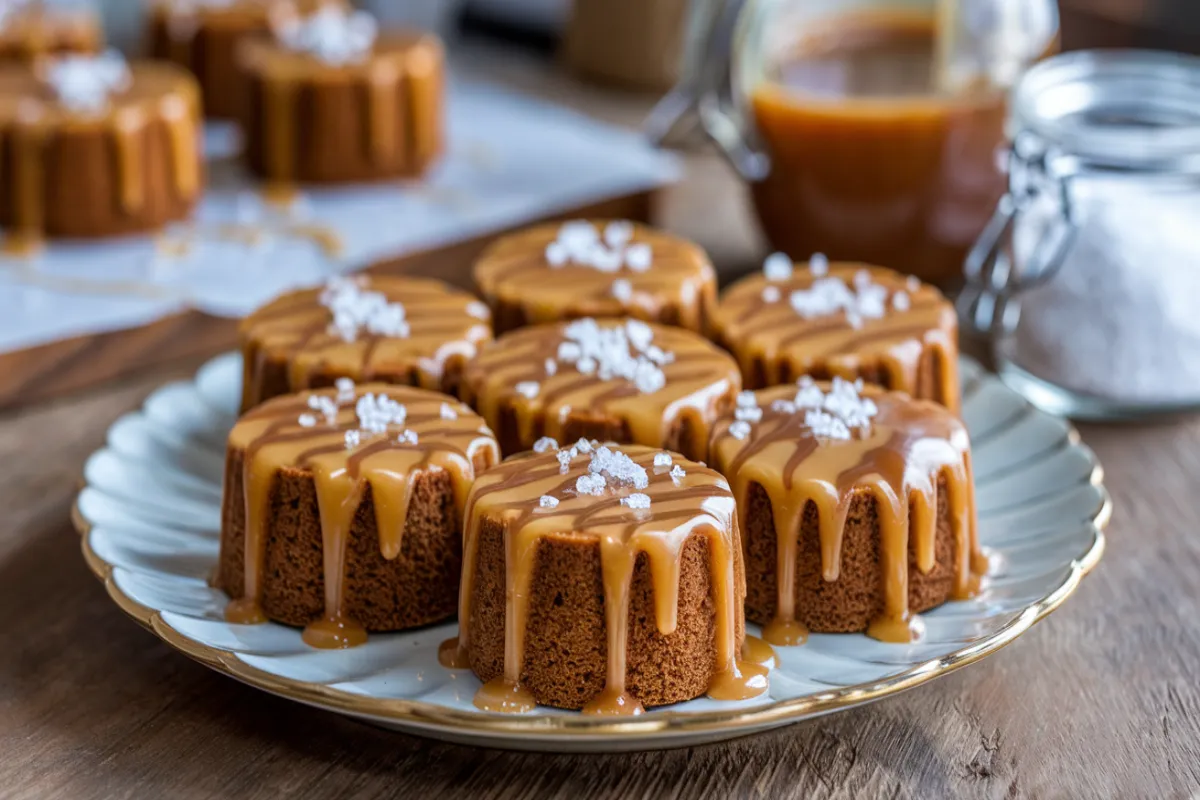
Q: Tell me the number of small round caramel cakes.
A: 11